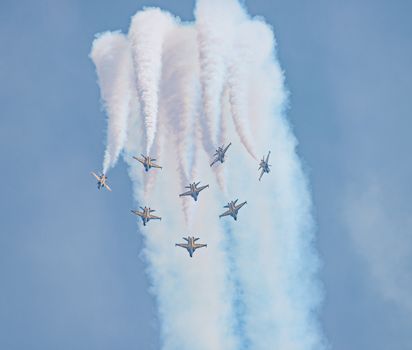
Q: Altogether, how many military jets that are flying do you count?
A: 8